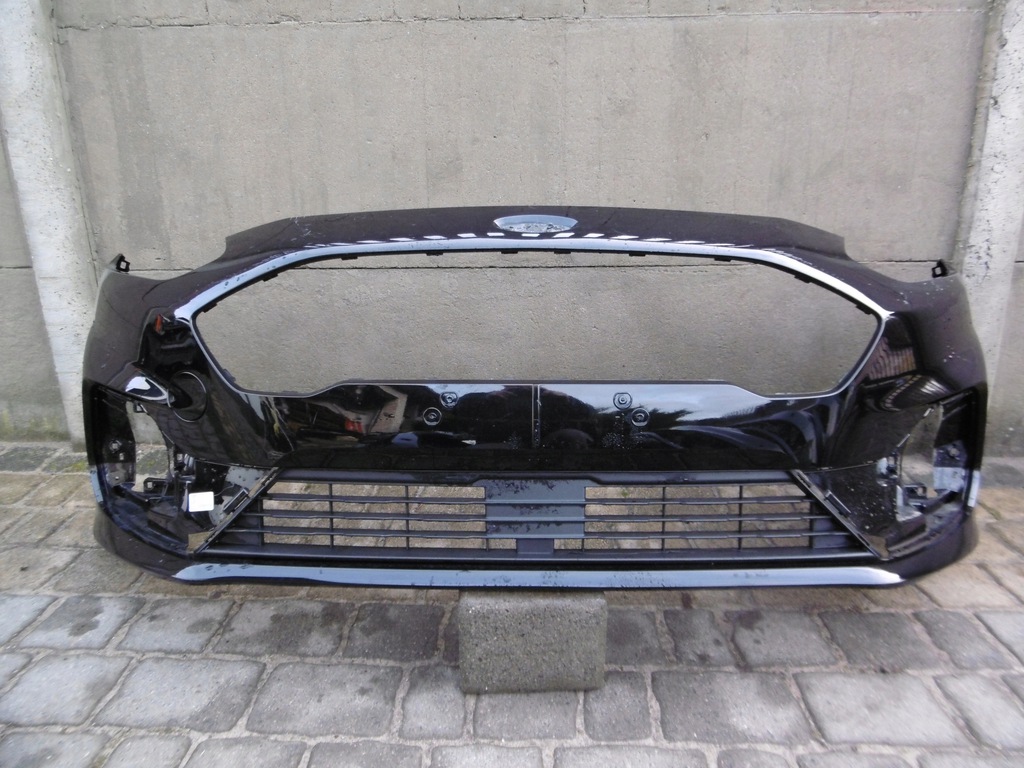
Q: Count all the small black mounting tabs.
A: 10